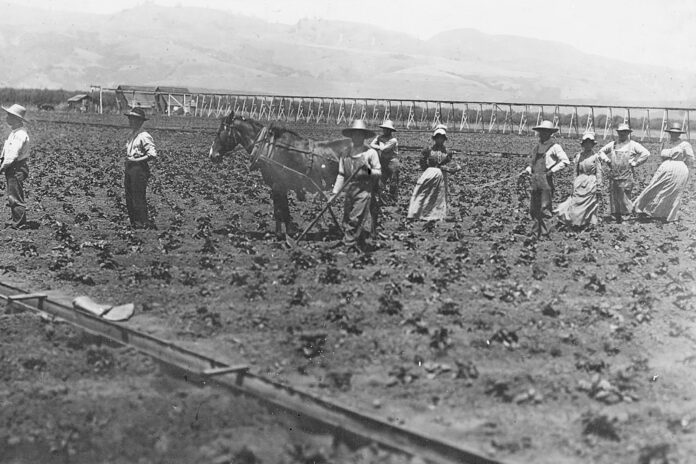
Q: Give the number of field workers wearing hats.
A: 9